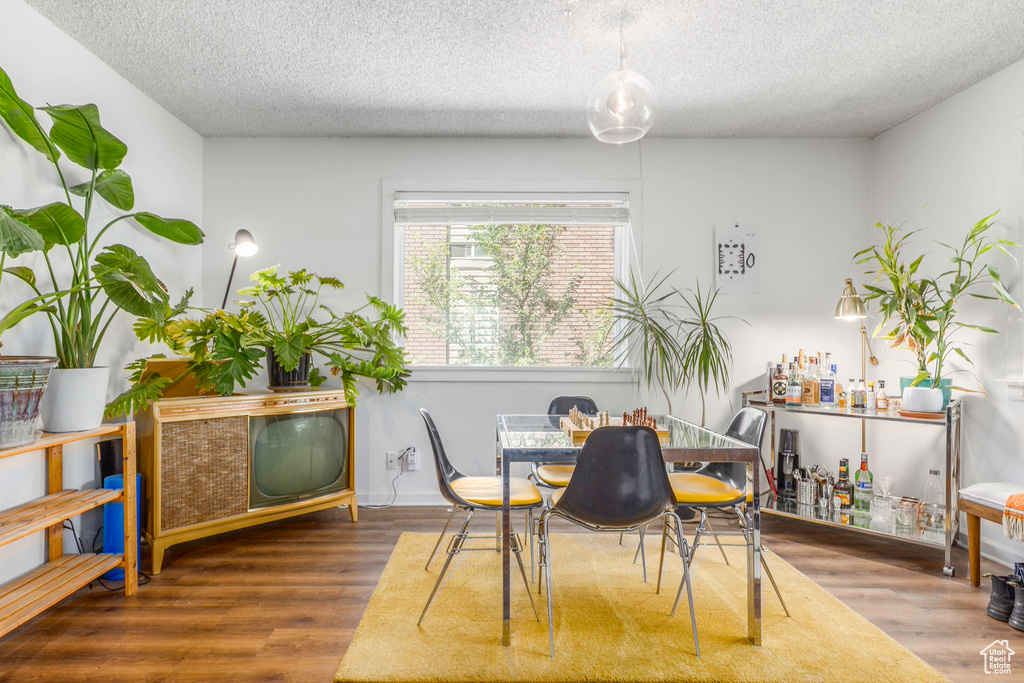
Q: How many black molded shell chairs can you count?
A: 4